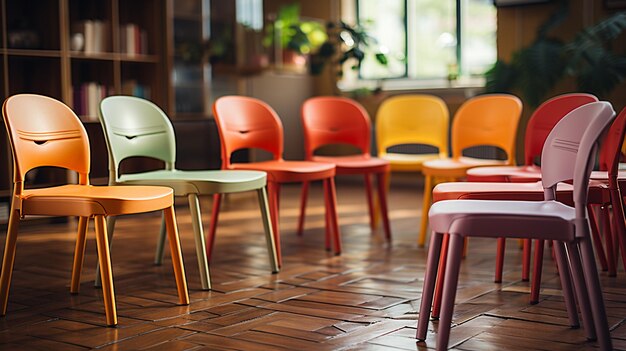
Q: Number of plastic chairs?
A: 9